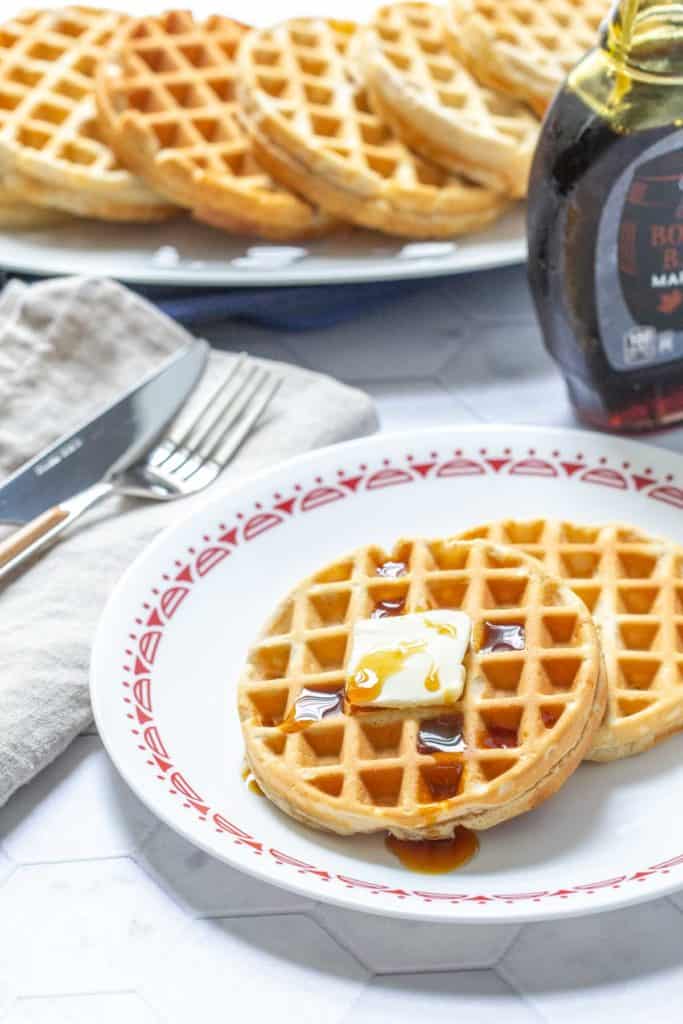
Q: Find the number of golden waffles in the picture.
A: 7